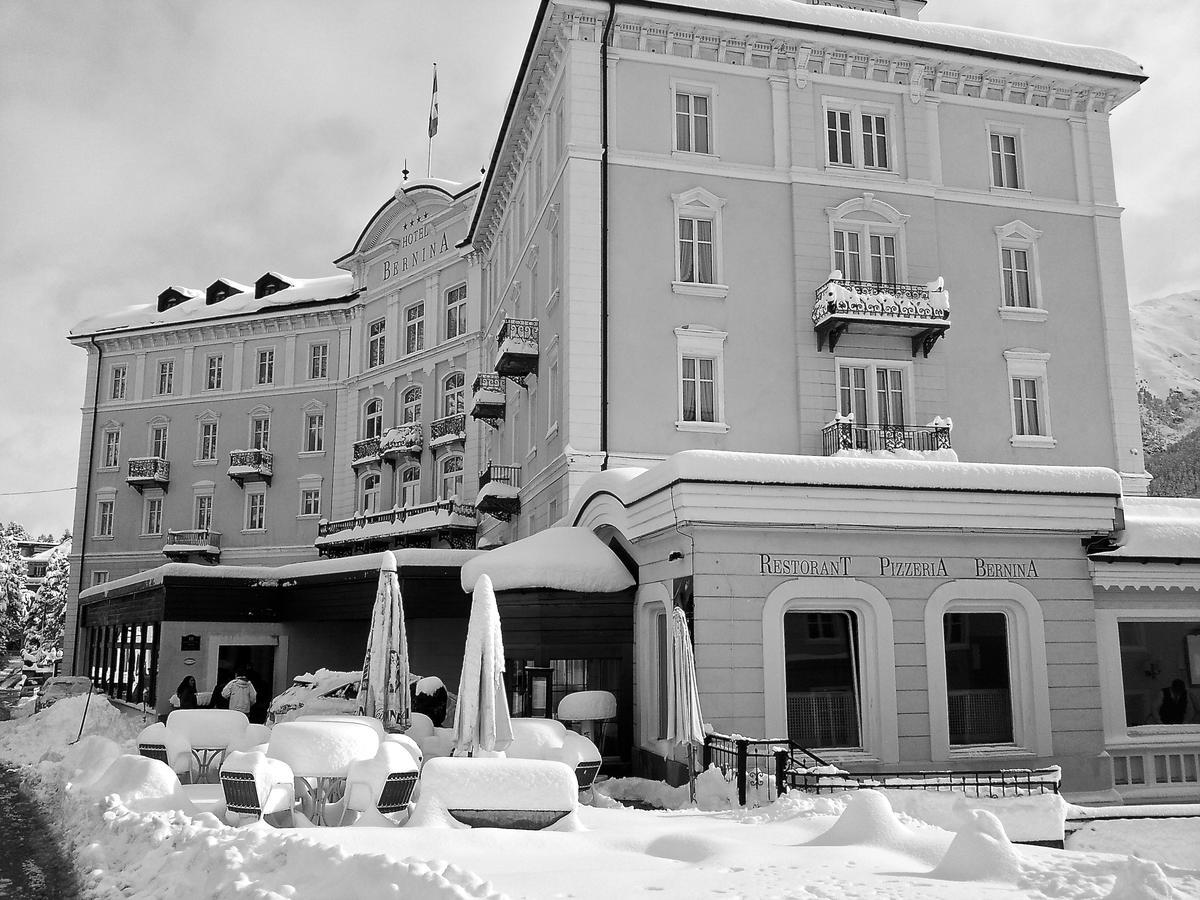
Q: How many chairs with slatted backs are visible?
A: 4